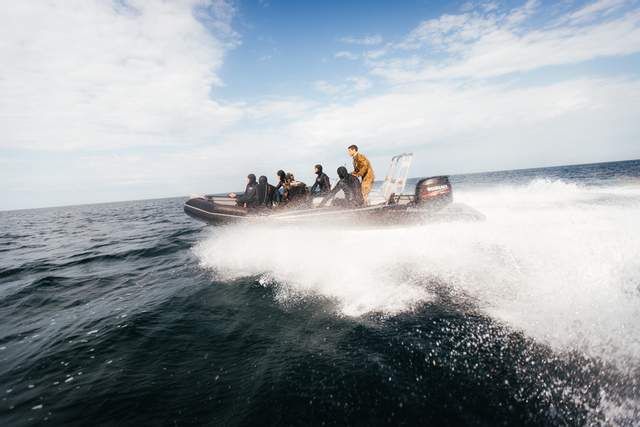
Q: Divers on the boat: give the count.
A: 5